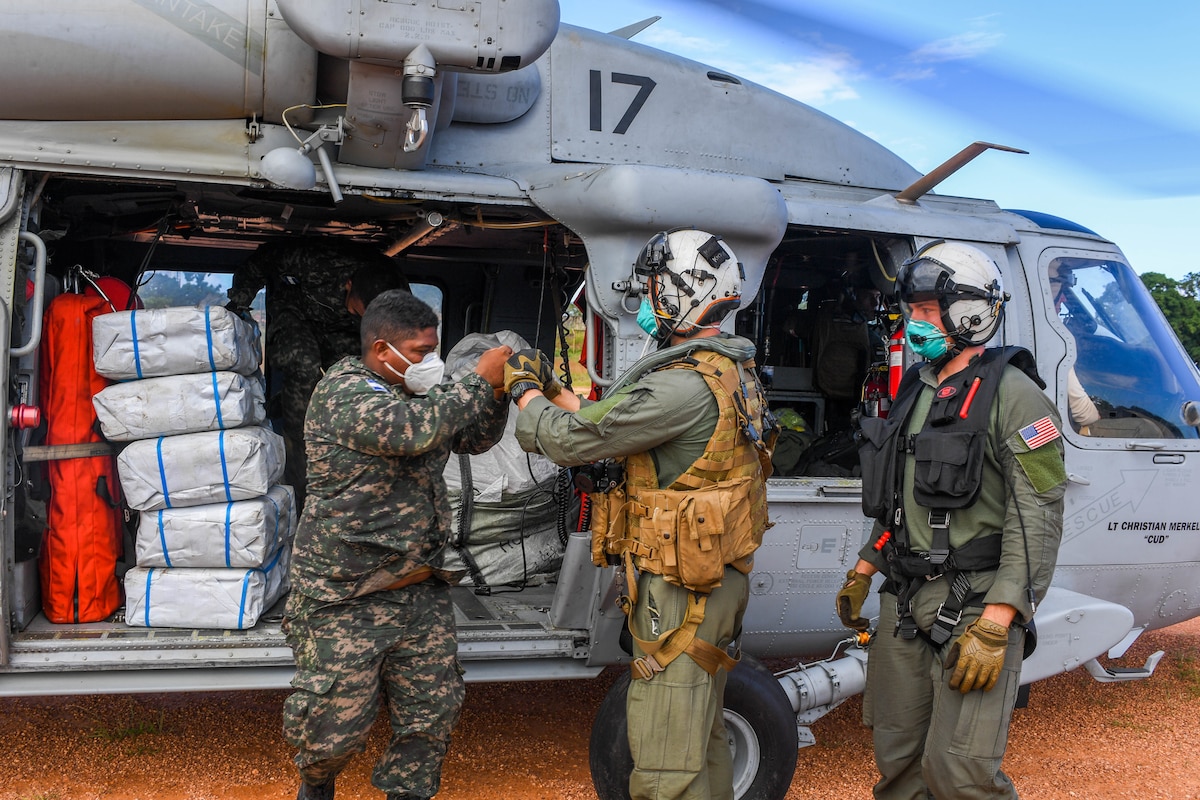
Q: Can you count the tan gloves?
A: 4